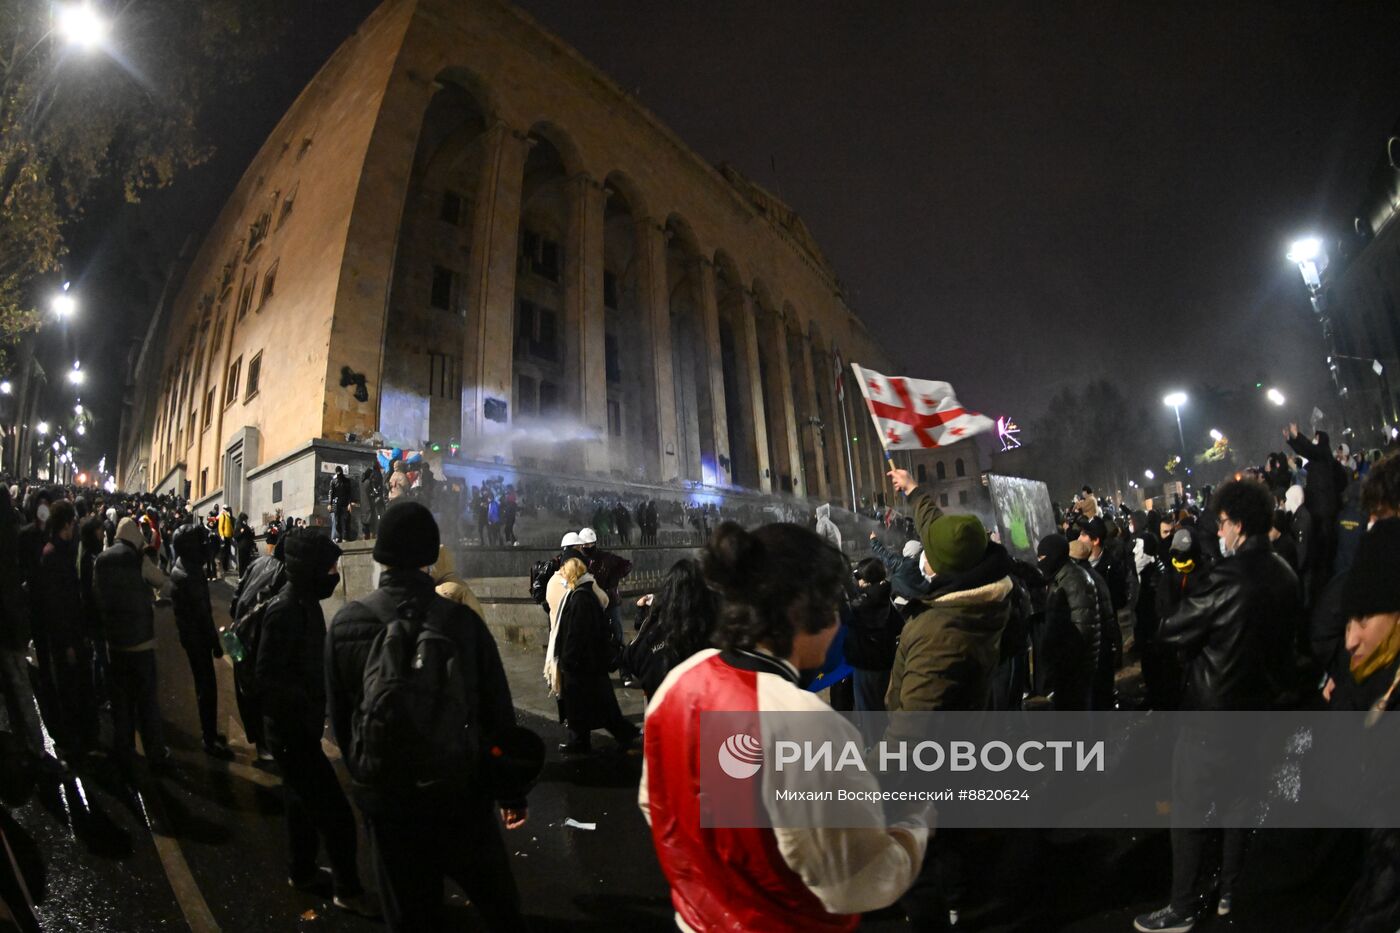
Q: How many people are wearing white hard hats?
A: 2